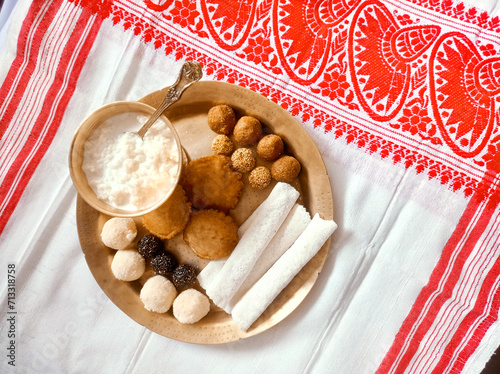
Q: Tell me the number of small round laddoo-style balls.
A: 14